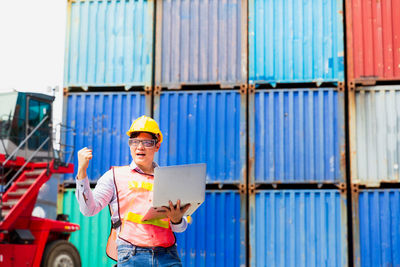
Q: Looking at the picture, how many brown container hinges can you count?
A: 12